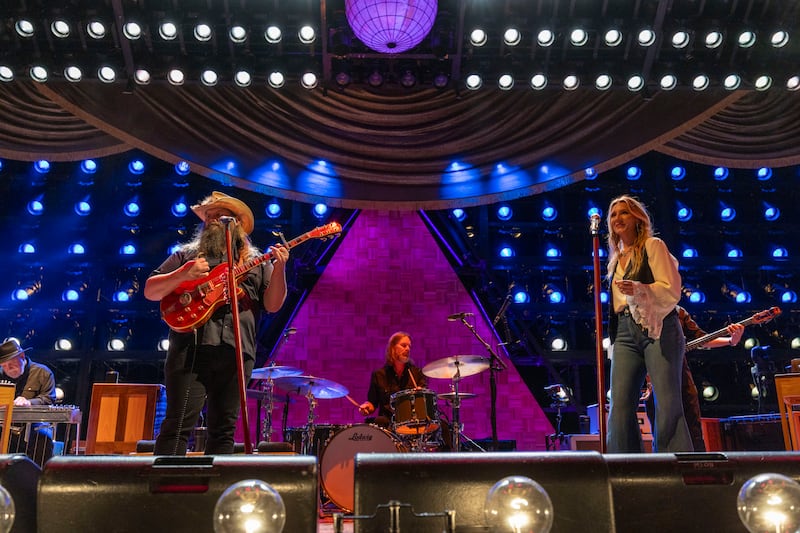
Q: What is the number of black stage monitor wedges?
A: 4